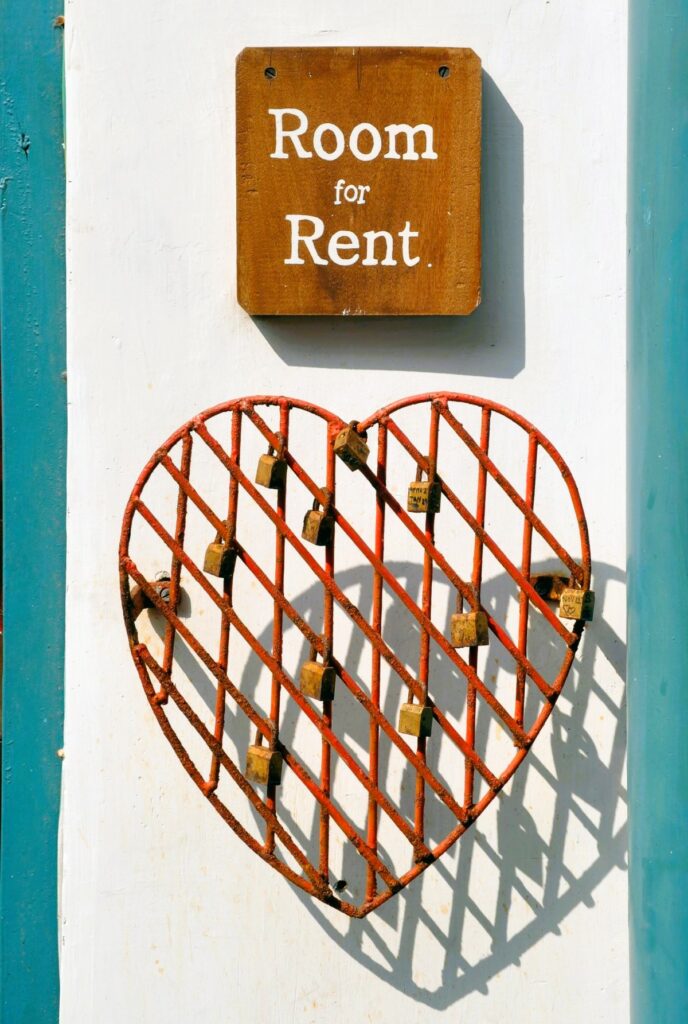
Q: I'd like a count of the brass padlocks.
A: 10